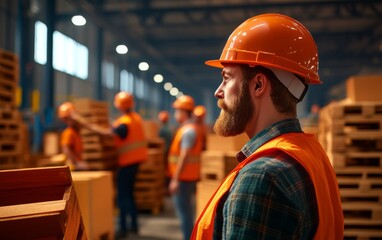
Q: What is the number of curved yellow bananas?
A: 0